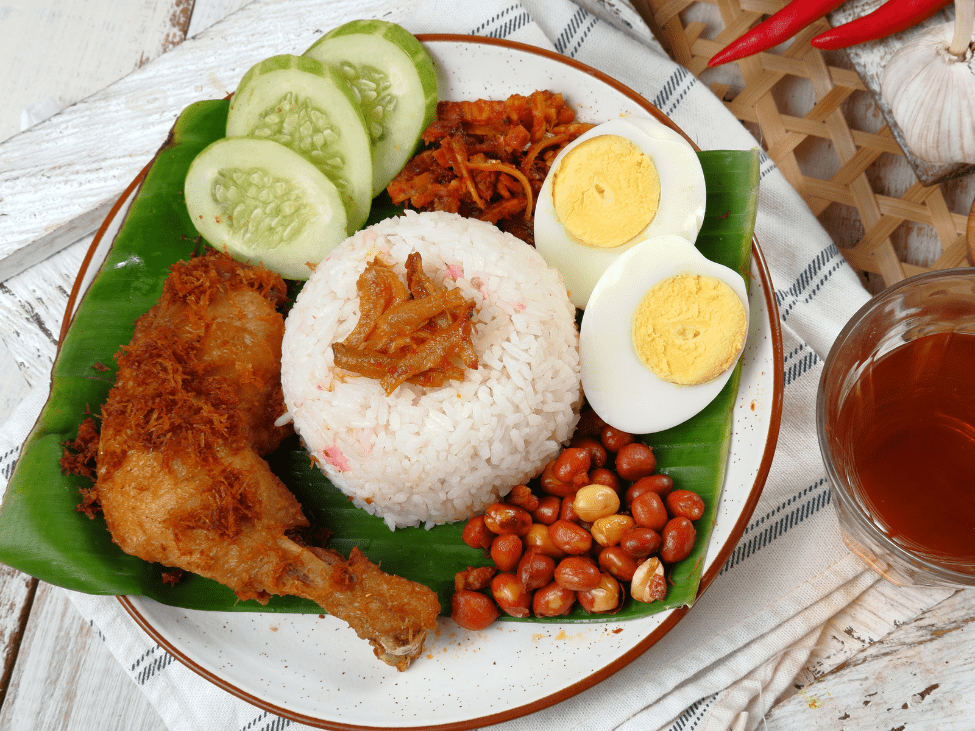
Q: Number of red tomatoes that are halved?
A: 0